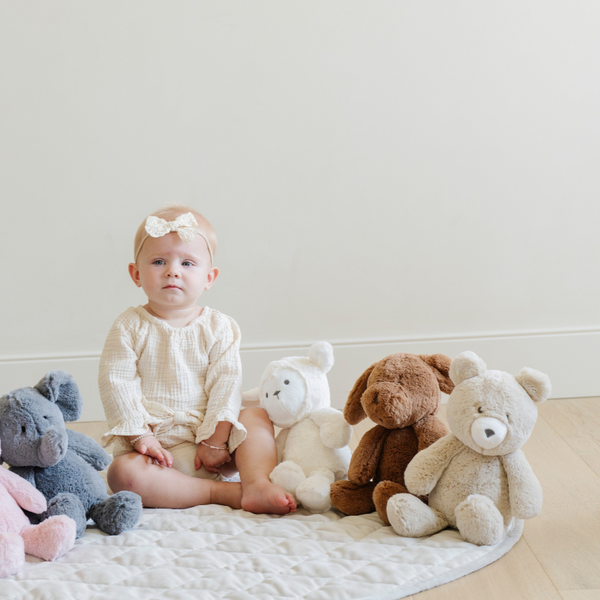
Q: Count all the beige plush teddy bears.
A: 1